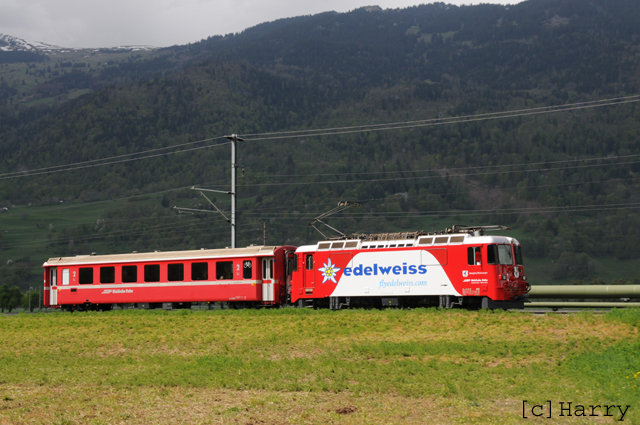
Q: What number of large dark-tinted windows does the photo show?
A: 7